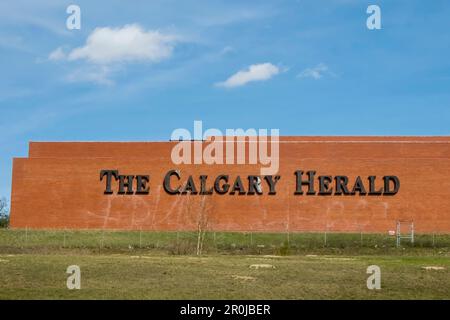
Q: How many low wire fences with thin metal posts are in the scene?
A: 1